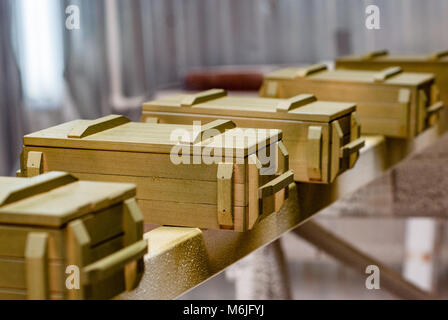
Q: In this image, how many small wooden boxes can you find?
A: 5